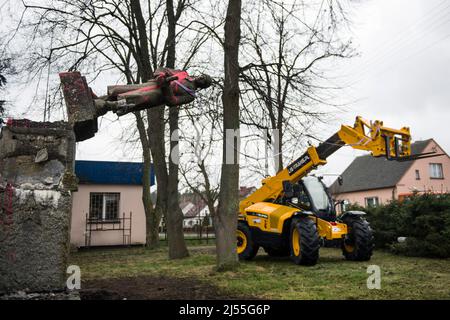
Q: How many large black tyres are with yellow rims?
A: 3